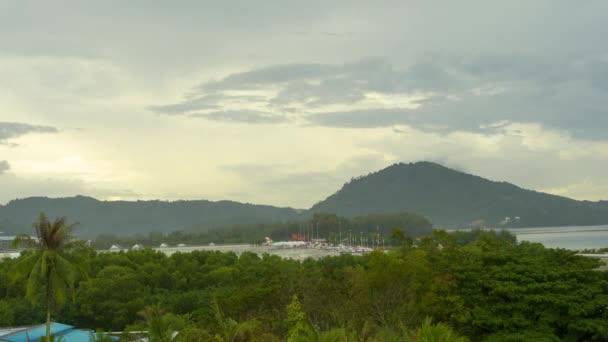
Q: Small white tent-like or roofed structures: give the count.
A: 5